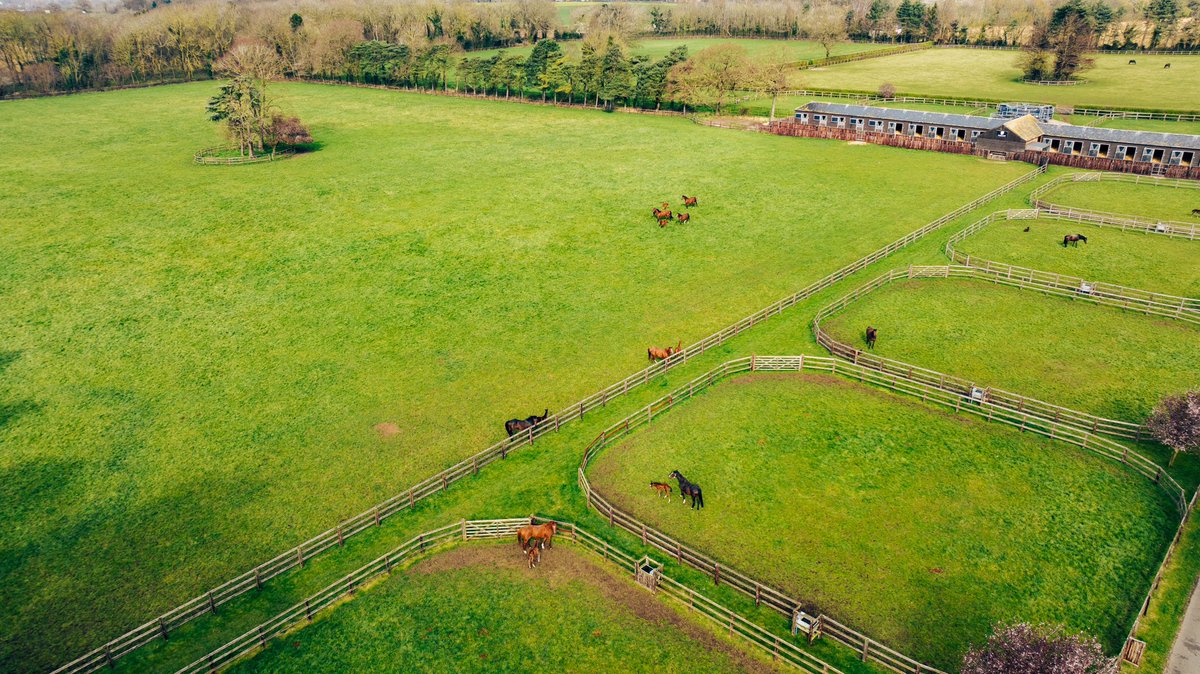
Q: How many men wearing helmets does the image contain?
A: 0